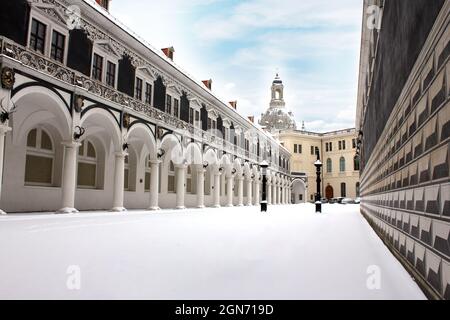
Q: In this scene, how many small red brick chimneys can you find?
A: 5